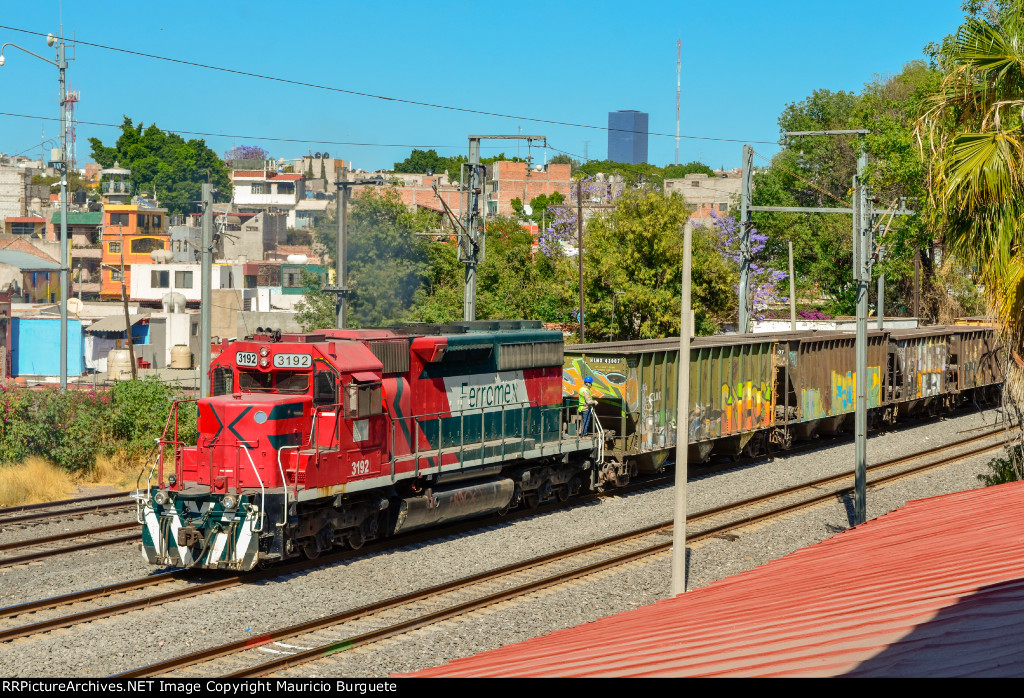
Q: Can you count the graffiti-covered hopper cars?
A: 4